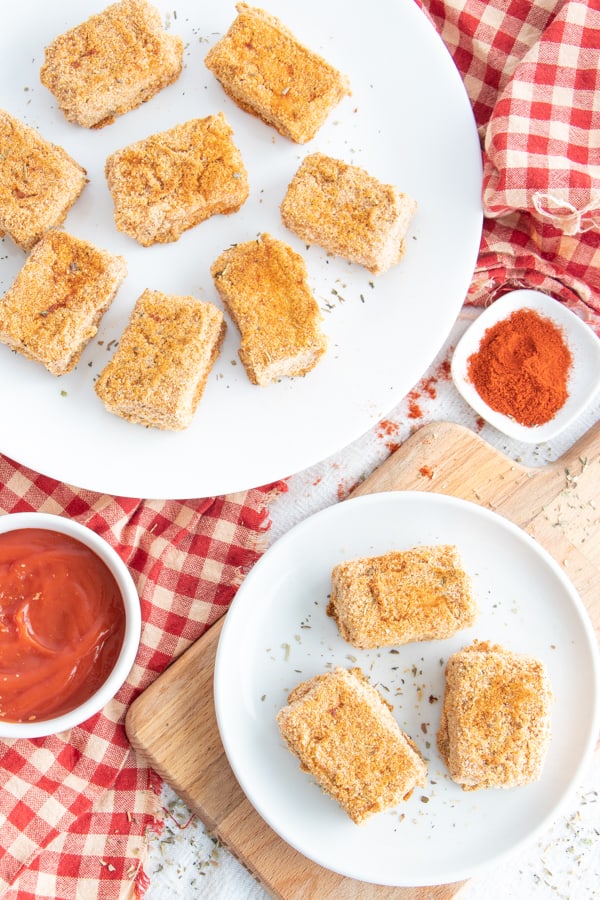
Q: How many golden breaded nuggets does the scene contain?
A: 11